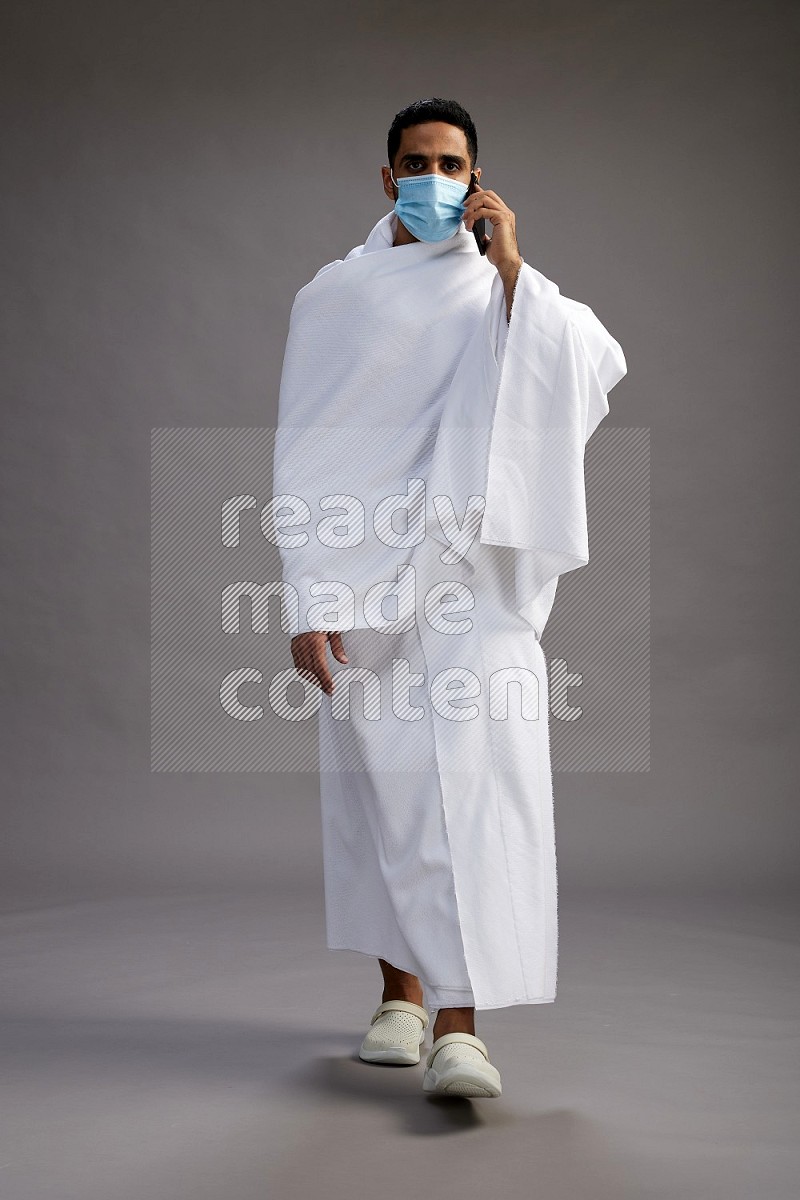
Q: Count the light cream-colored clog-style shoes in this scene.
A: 2